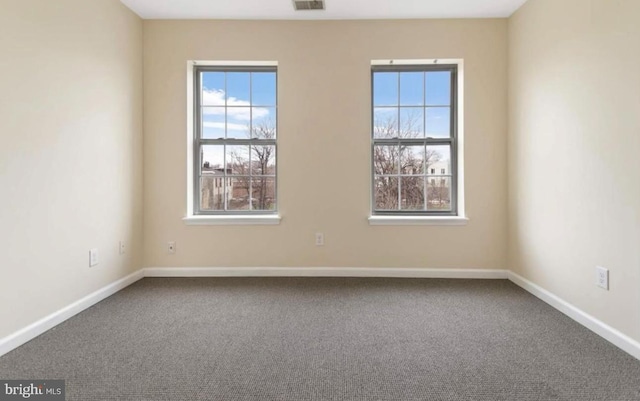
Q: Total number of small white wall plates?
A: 5